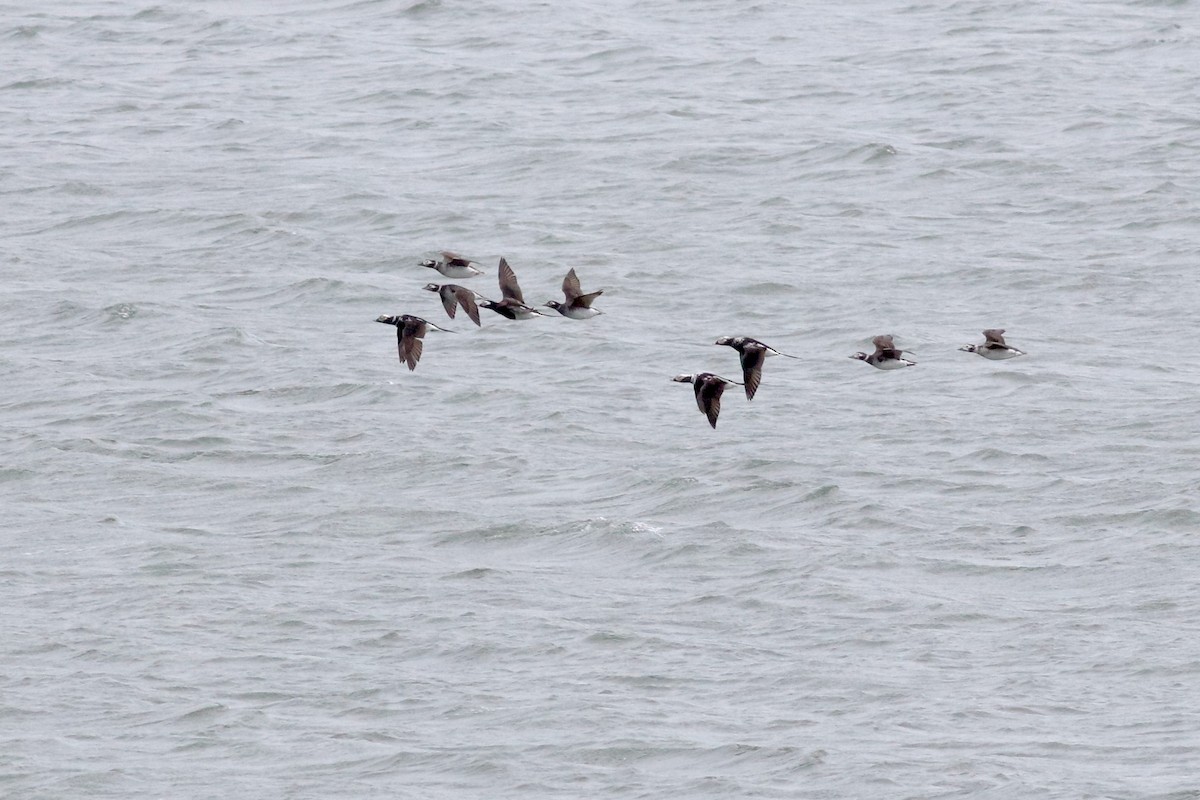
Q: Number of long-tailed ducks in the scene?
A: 9